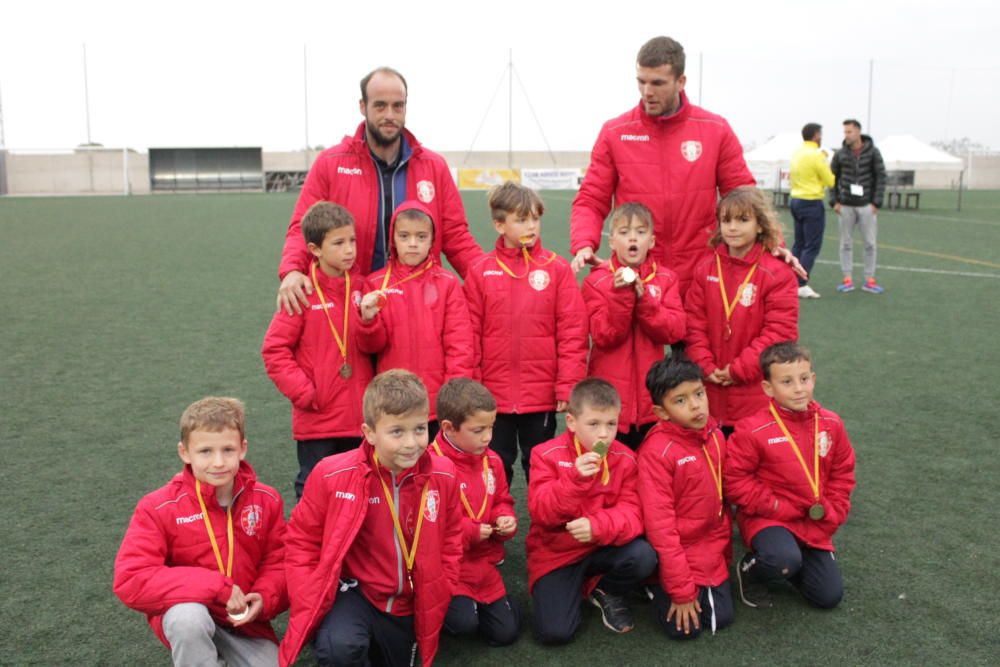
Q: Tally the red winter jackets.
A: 13